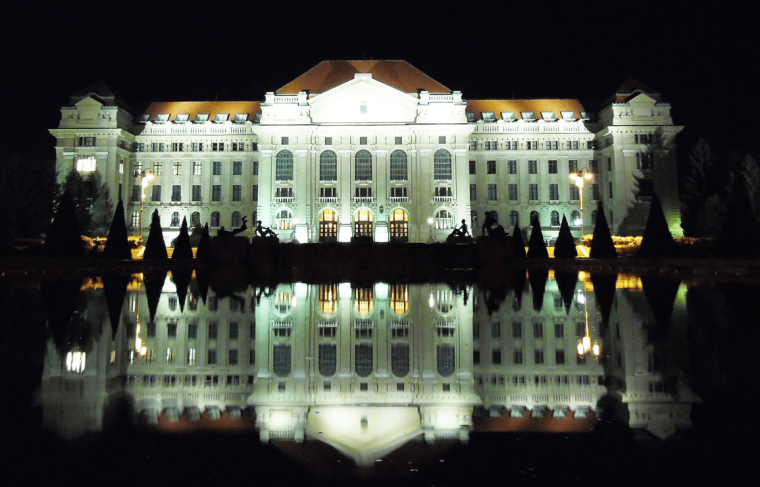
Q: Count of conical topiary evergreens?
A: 10